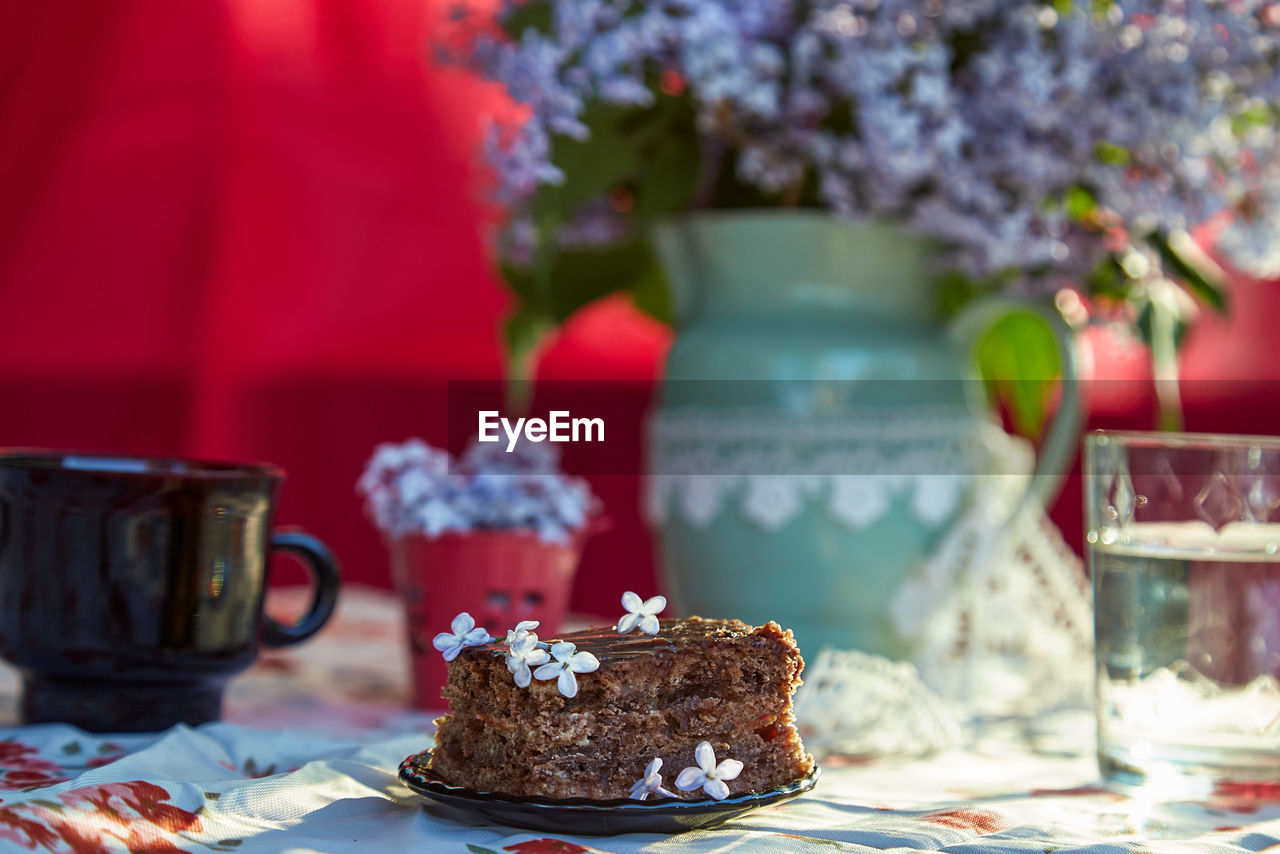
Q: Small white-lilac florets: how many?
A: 7